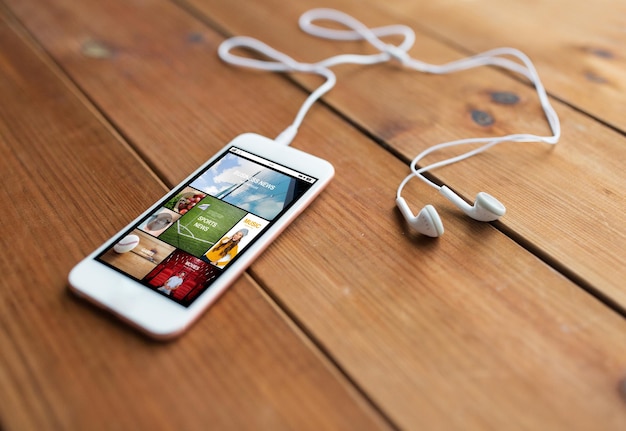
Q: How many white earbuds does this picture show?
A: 2